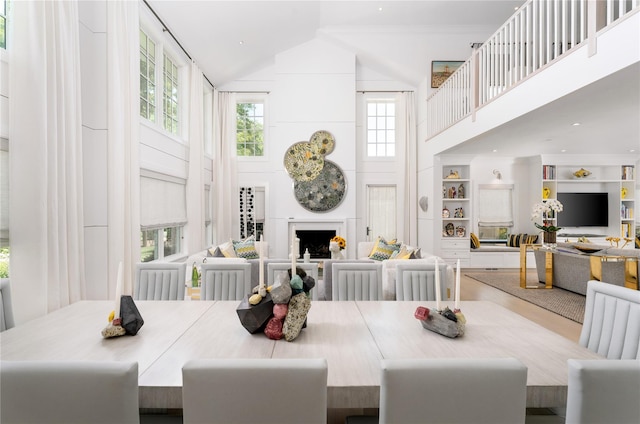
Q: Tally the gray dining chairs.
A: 11